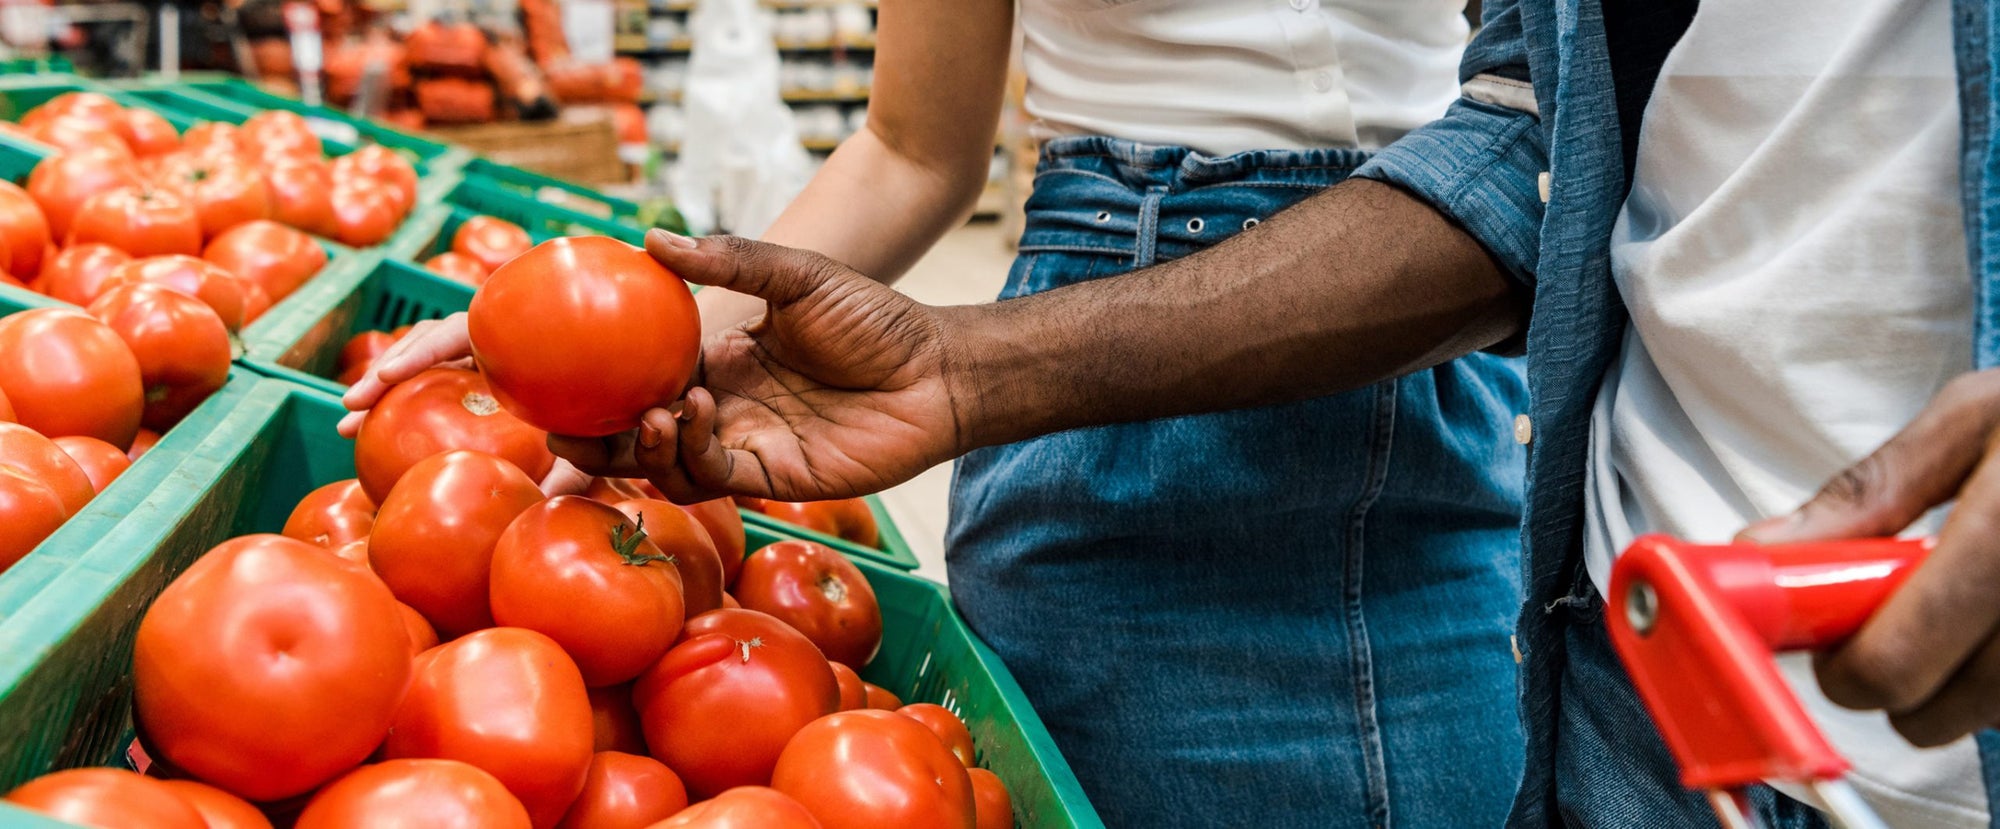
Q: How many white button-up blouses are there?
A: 1